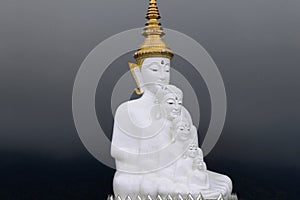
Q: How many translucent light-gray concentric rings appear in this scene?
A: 2